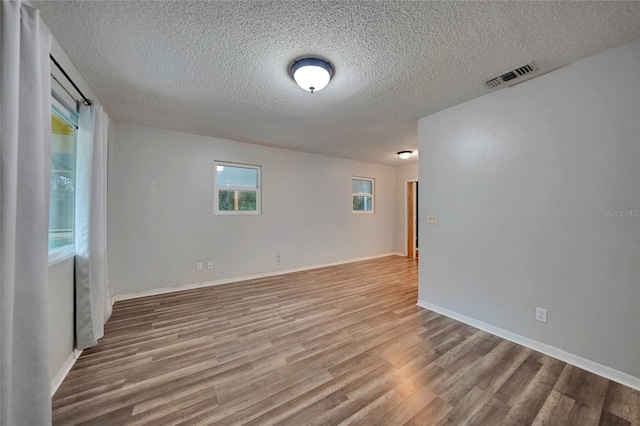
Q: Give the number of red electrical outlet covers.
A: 0